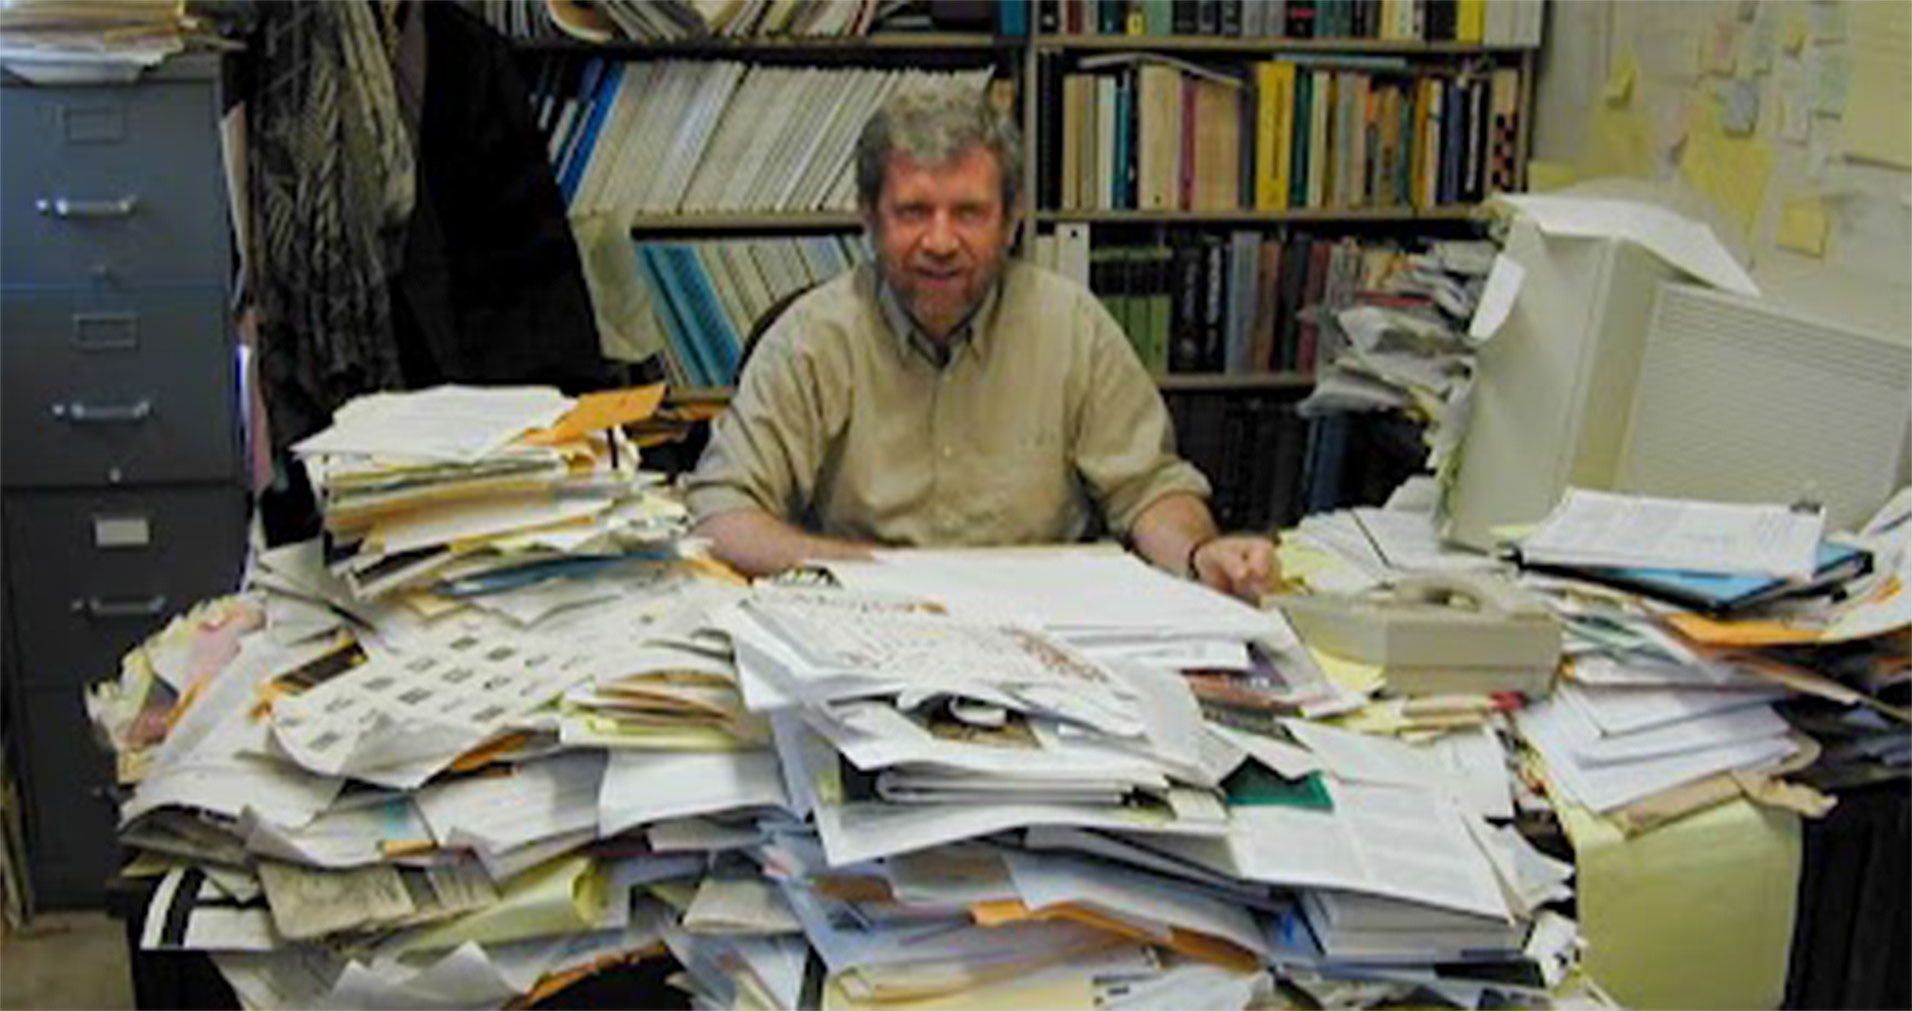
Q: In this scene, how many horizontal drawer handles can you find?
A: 3